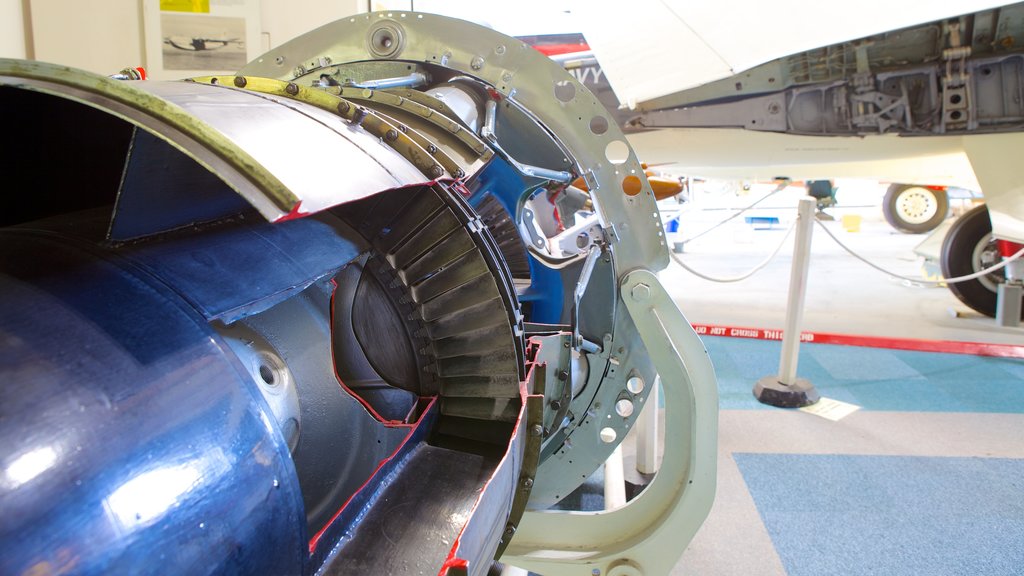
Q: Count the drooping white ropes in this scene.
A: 2